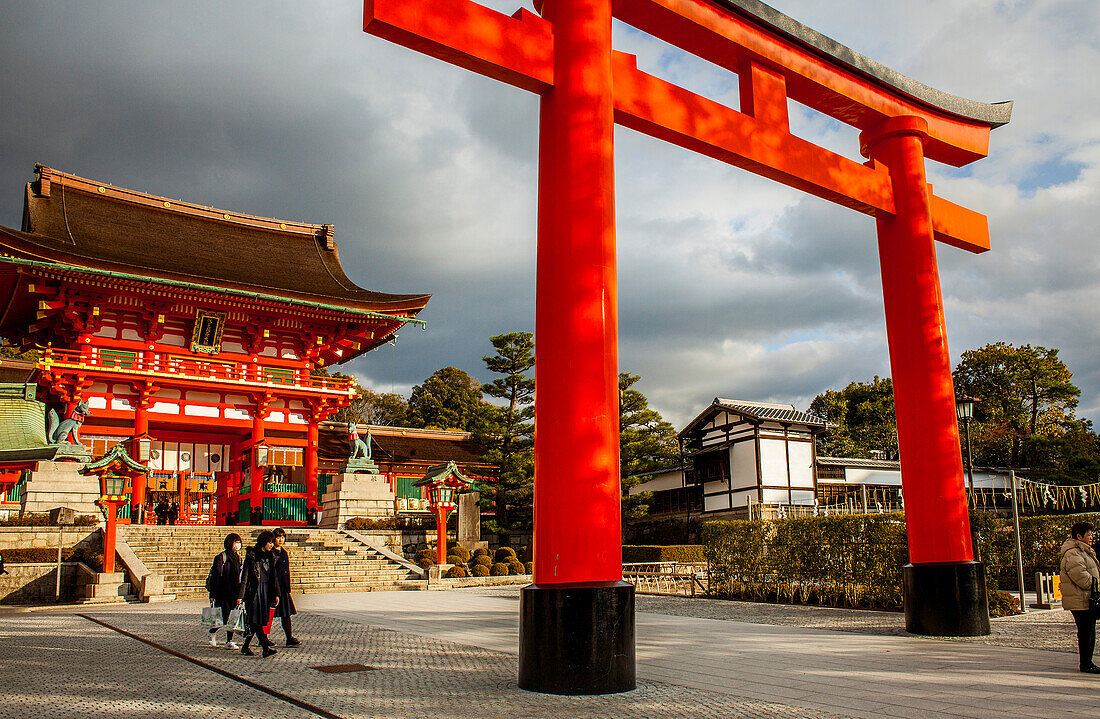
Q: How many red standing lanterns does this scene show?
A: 2